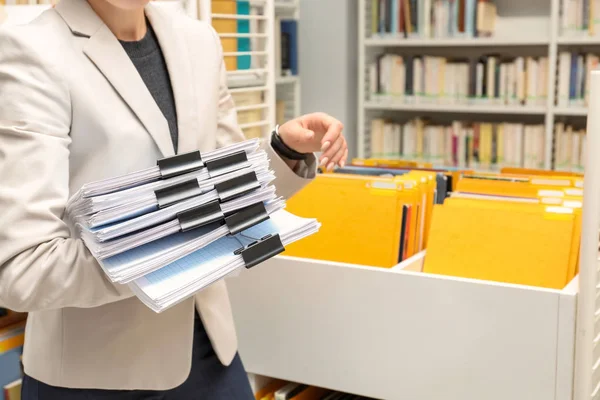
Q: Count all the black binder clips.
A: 7